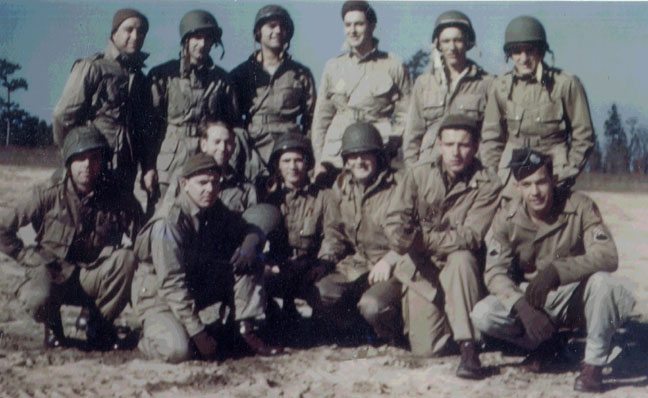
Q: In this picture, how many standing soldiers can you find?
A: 6